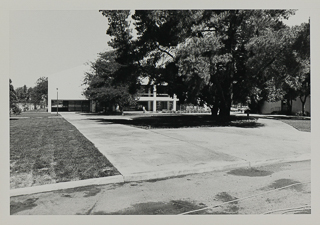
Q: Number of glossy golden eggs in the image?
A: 0